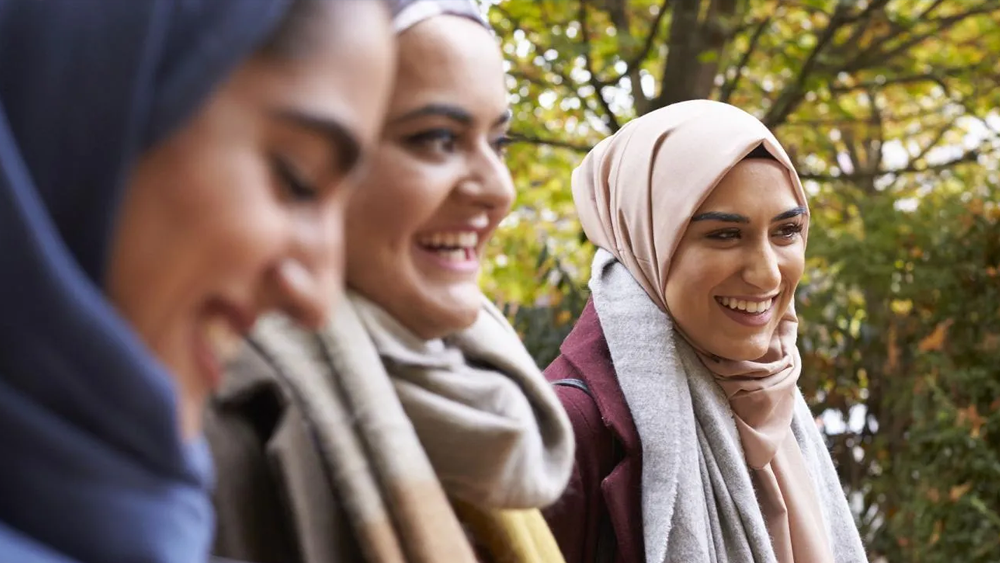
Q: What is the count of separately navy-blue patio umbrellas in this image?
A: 0